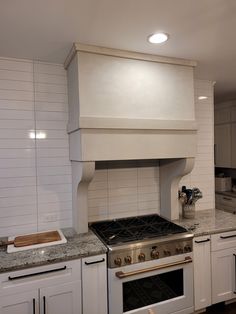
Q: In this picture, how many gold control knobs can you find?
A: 7